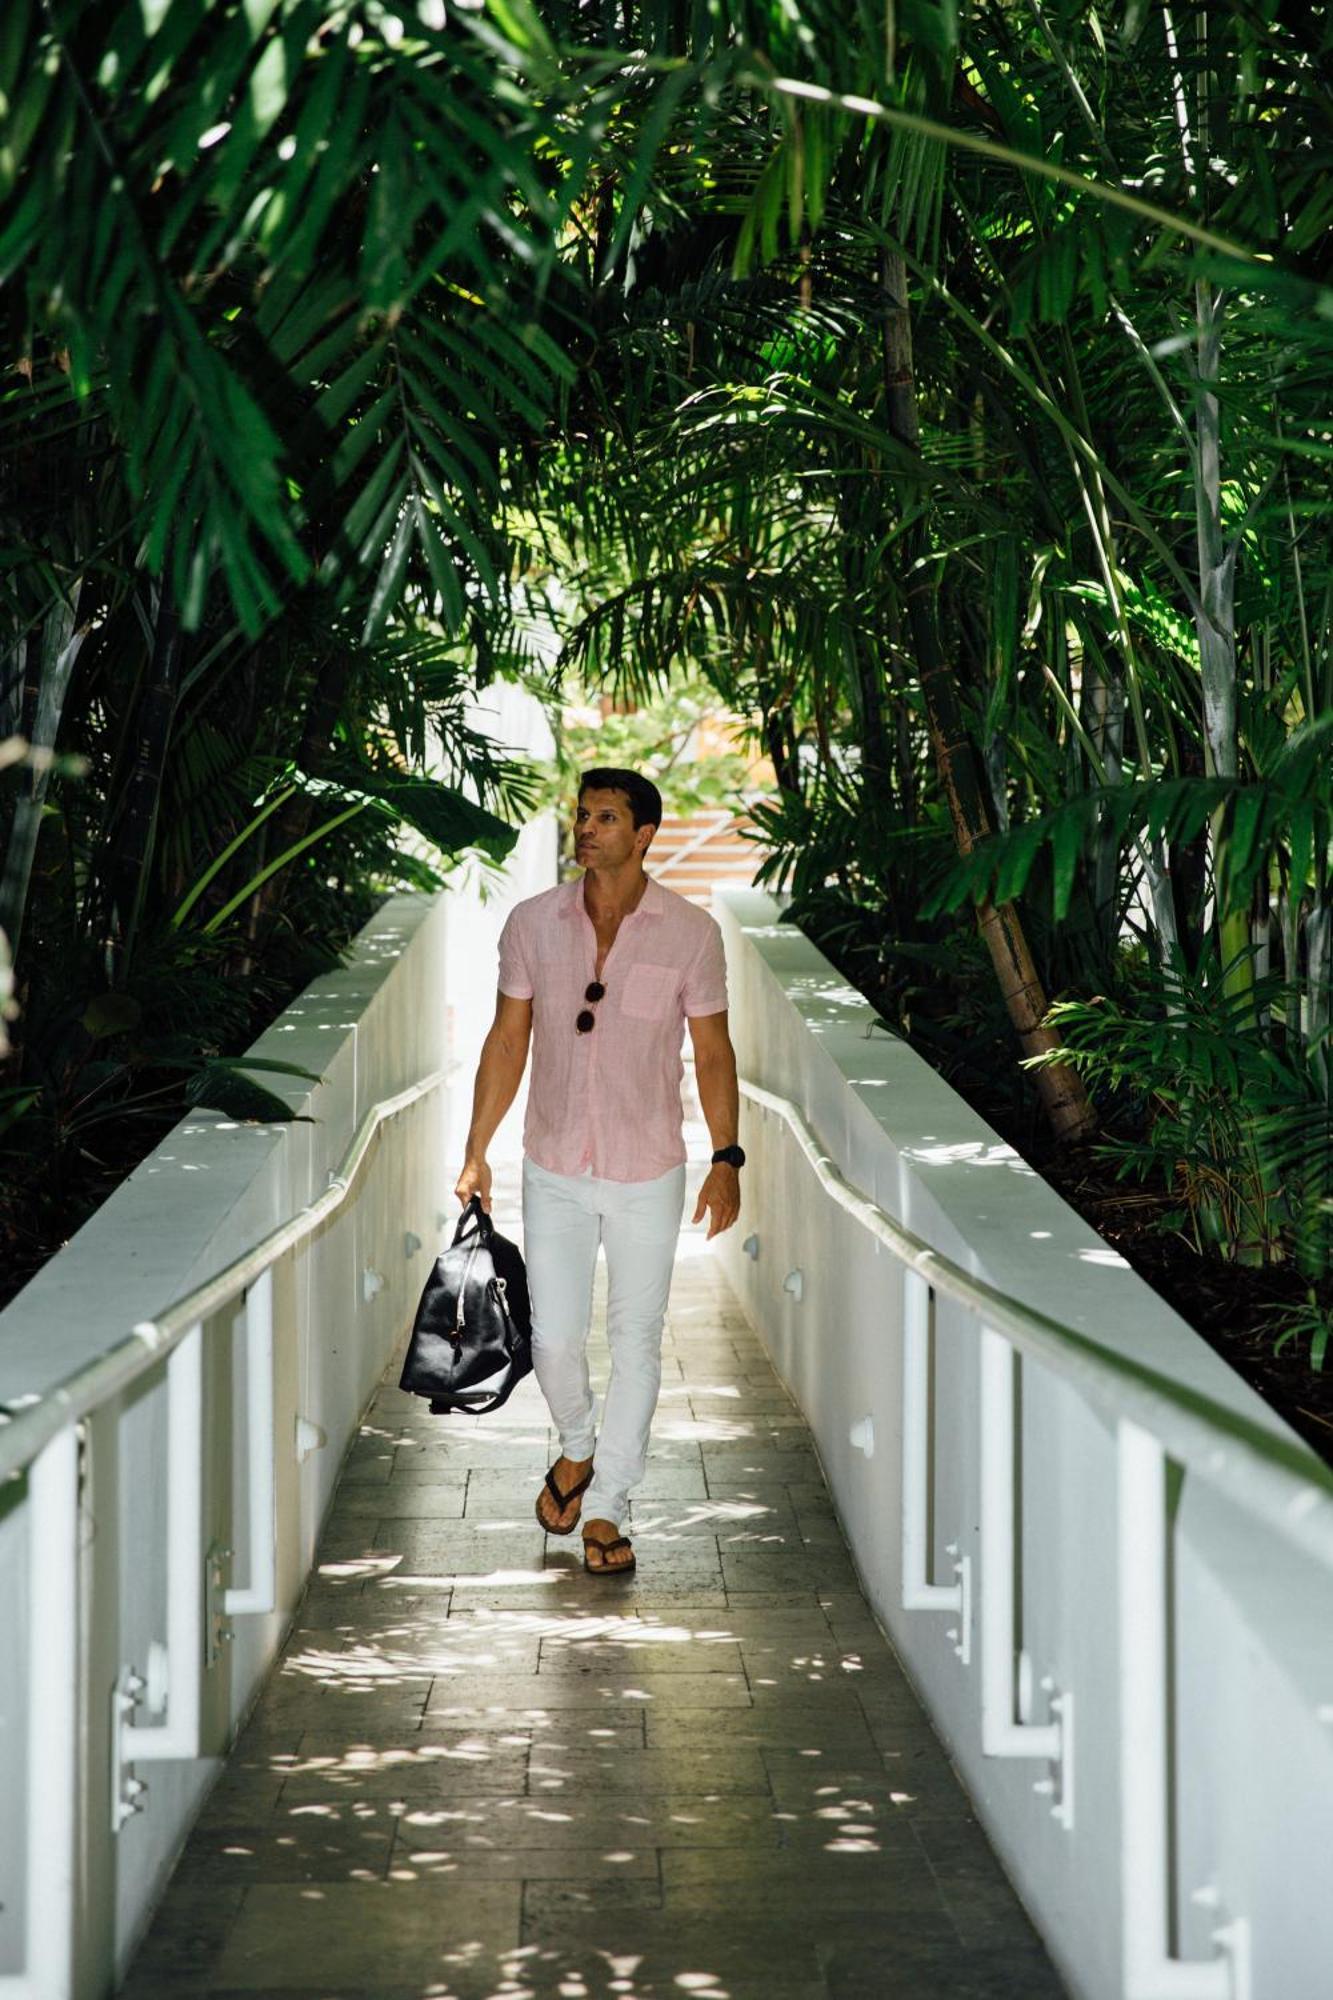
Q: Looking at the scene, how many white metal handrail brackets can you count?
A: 6